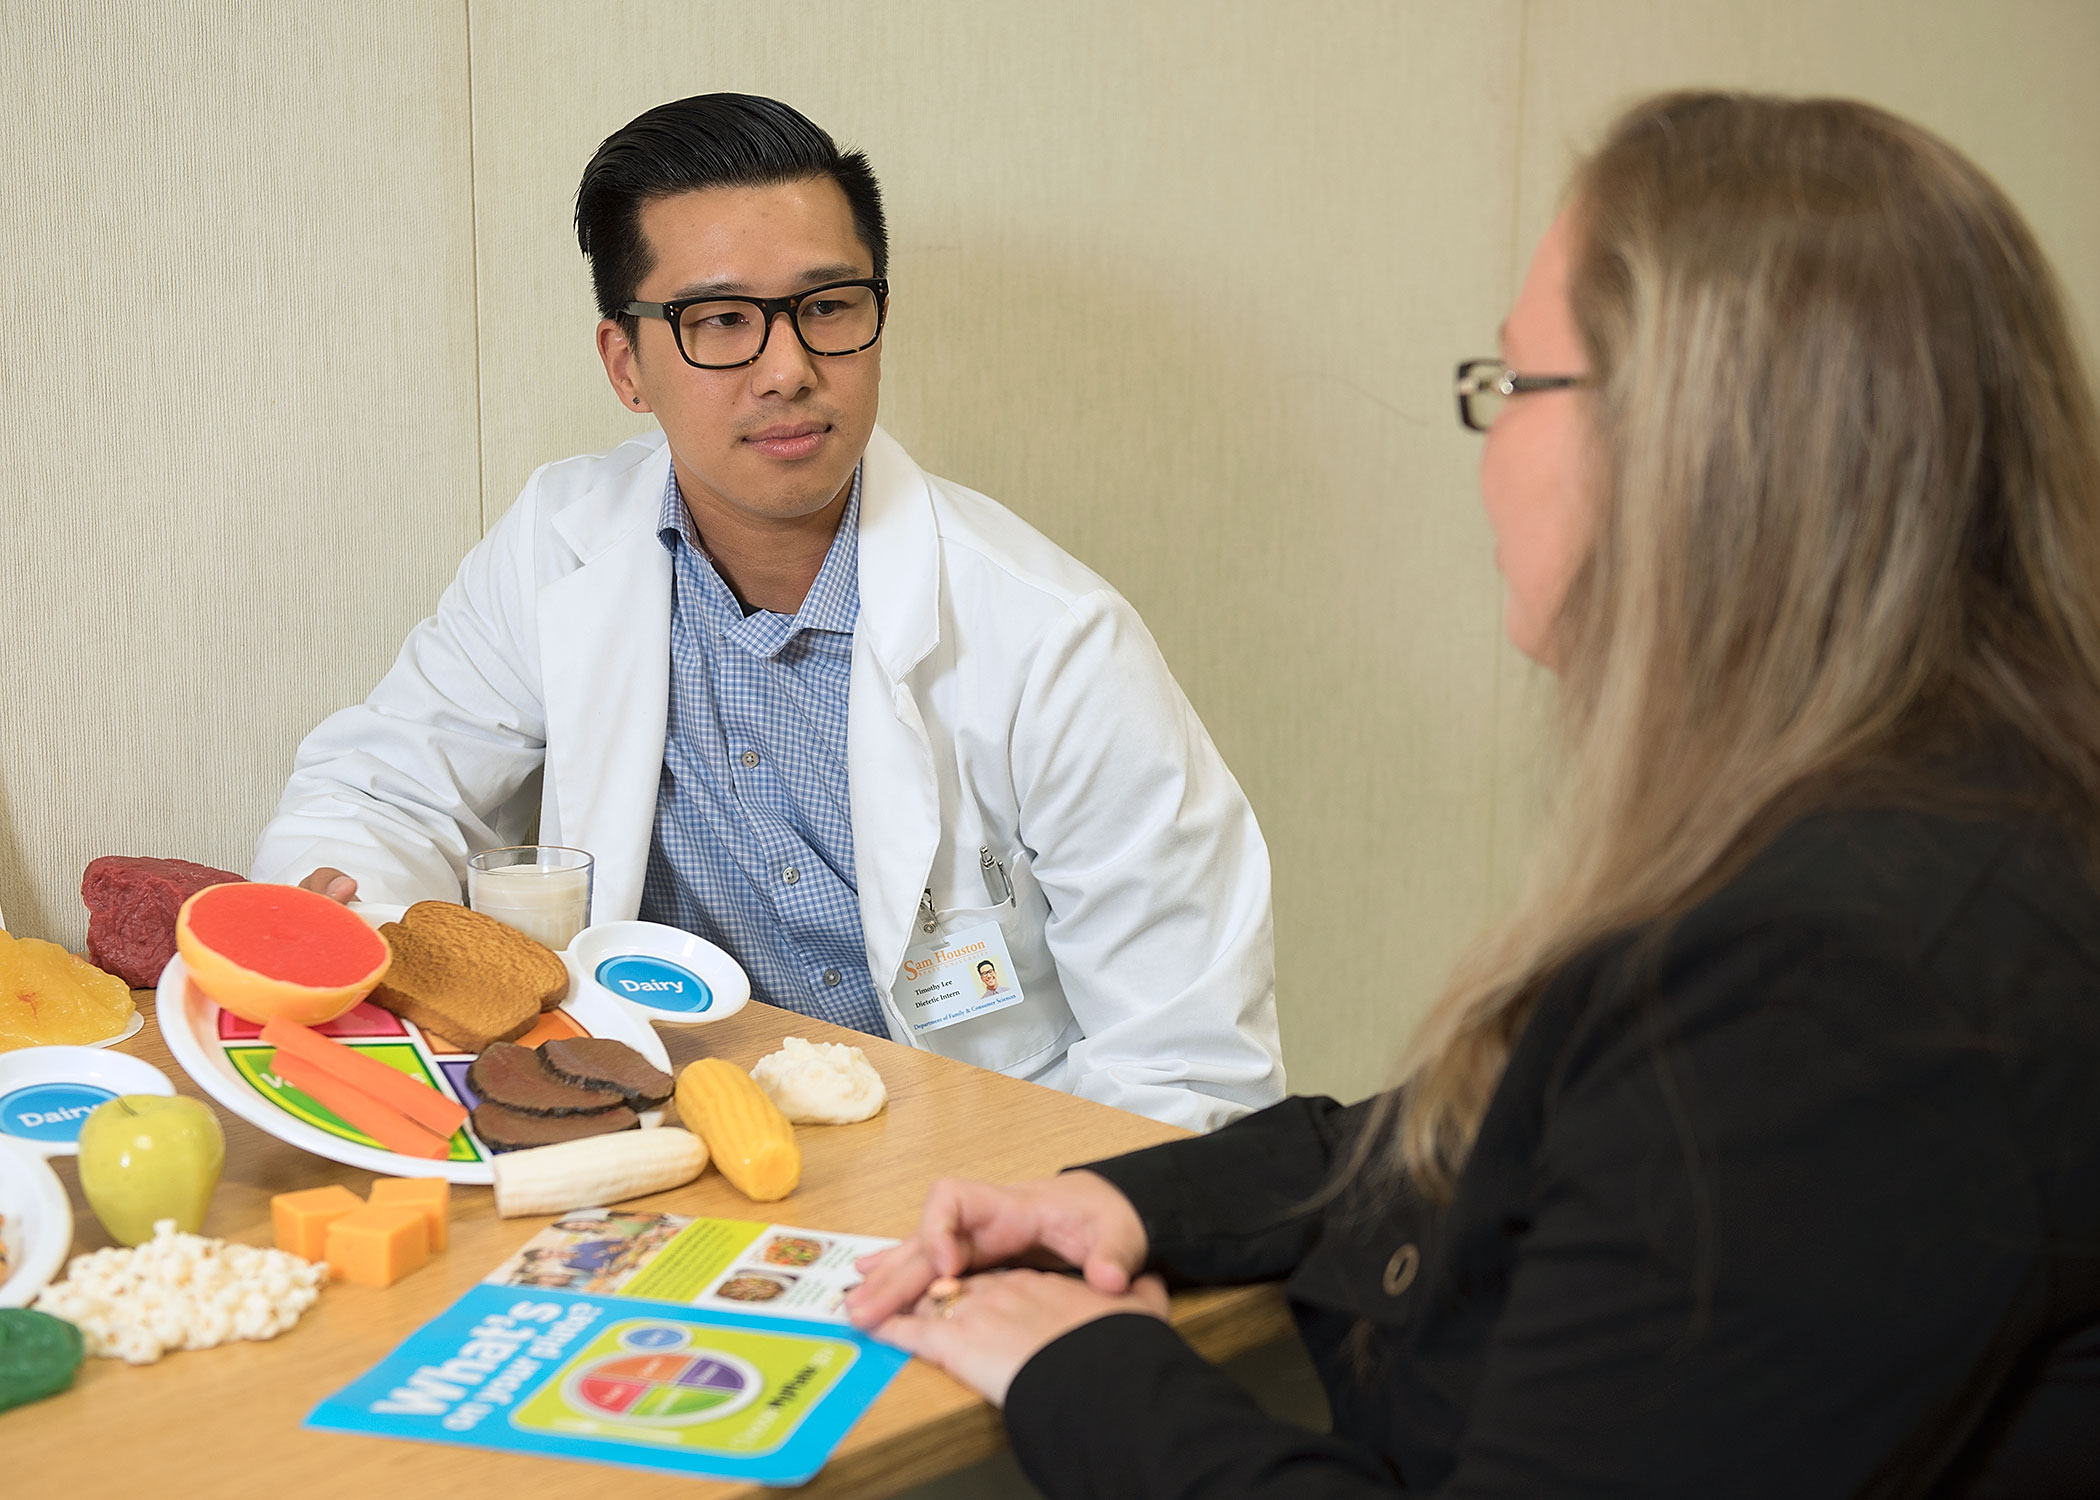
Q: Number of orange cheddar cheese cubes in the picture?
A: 3